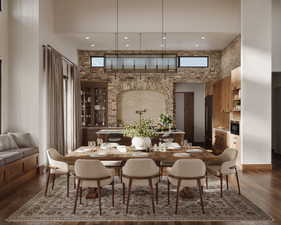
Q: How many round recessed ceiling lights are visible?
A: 8